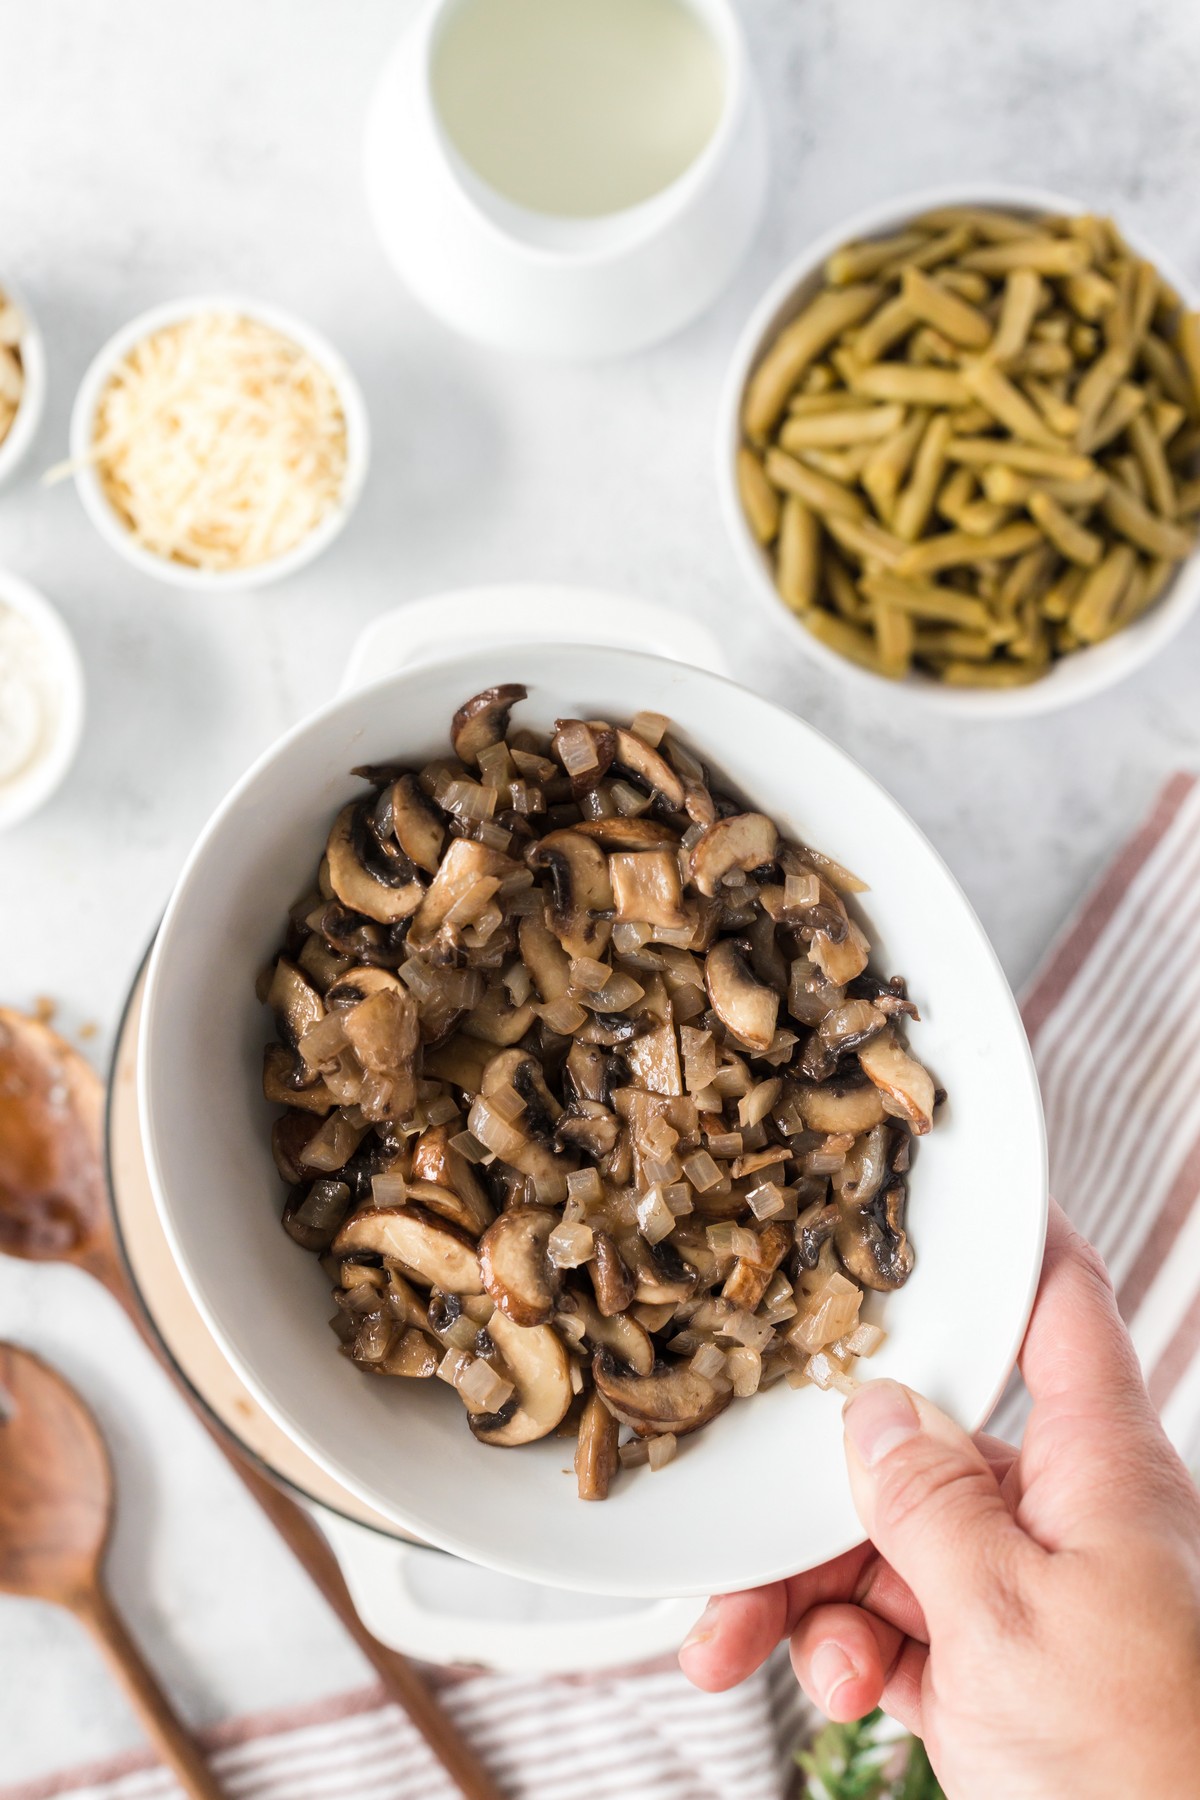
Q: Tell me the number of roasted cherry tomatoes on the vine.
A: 0